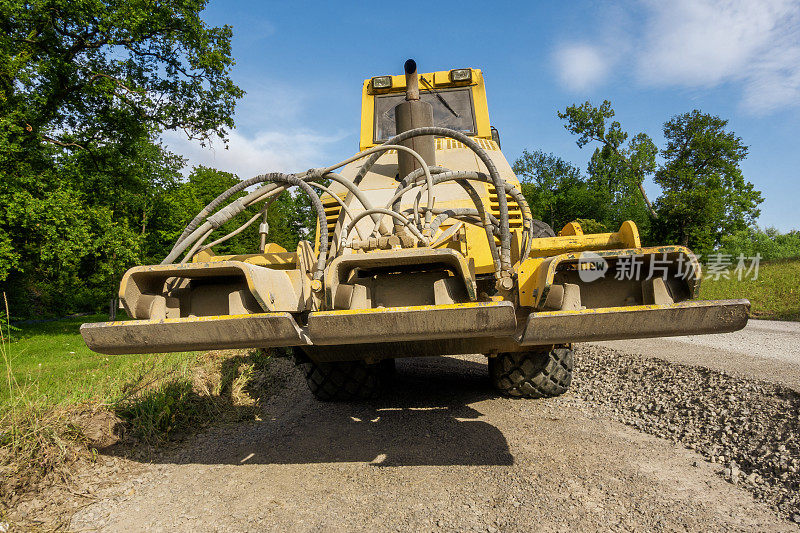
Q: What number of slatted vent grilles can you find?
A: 2